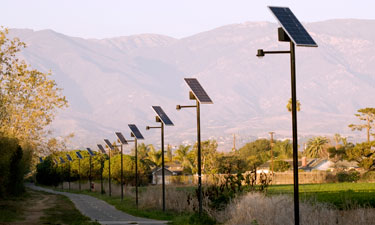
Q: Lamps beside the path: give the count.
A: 13